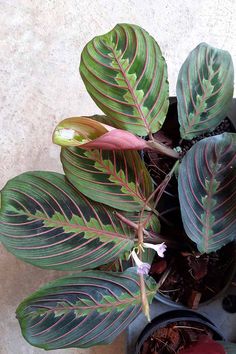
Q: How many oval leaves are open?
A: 6